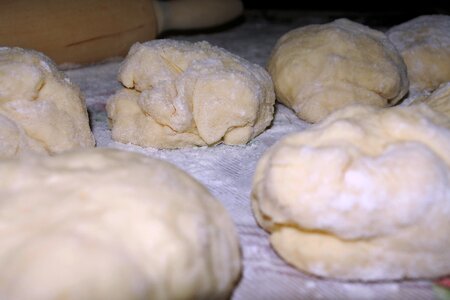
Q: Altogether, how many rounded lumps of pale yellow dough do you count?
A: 7